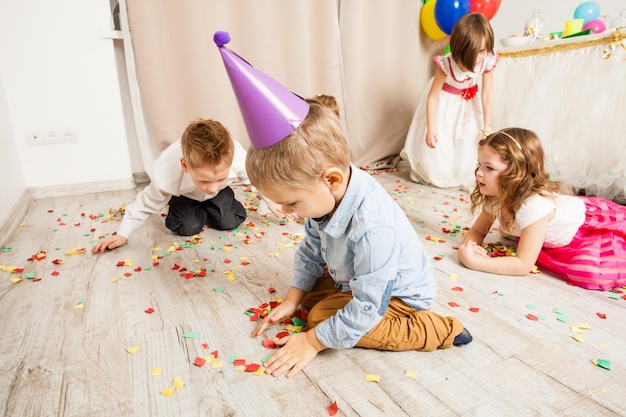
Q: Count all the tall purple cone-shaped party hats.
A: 1